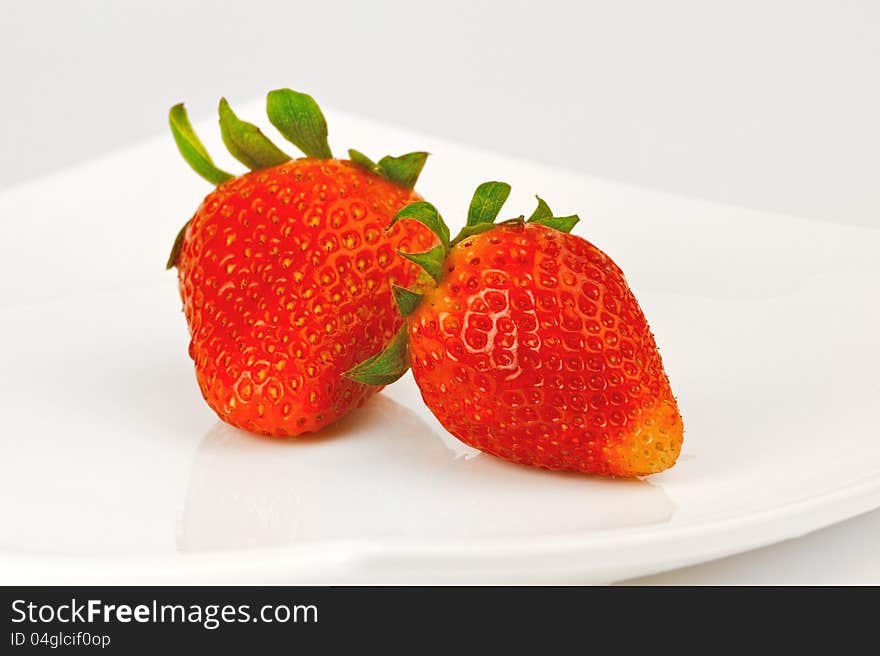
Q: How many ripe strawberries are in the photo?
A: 2